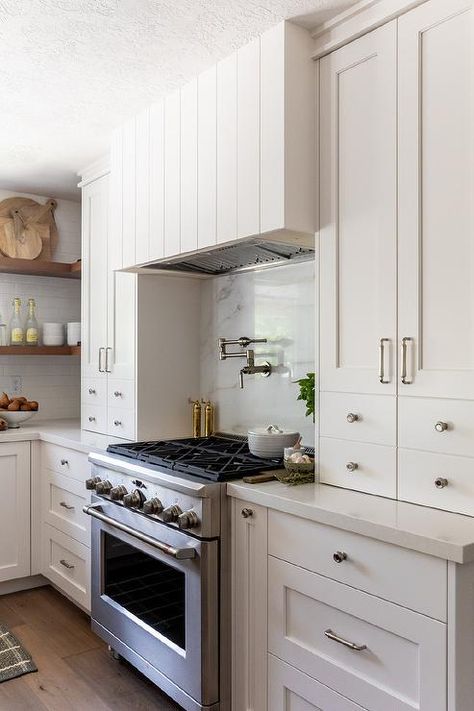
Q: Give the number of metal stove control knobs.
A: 7